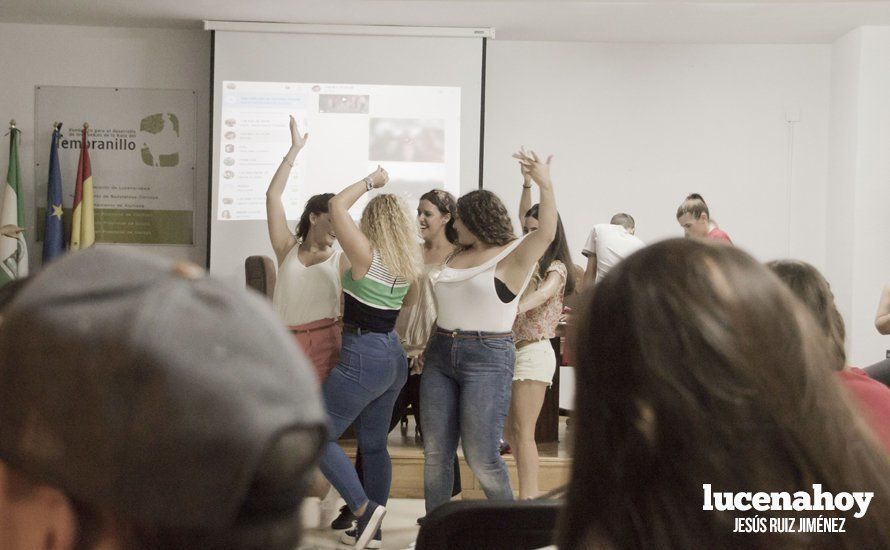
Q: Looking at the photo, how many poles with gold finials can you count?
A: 3